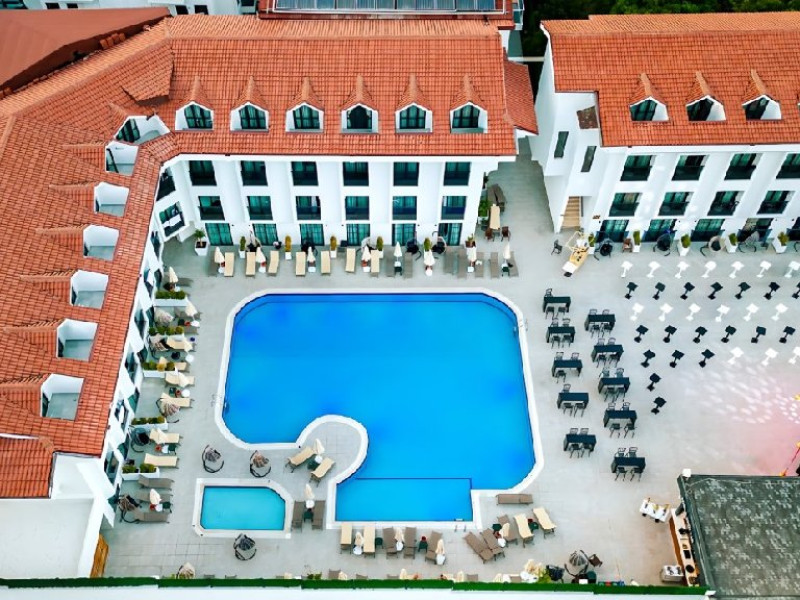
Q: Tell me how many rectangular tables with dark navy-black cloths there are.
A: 10